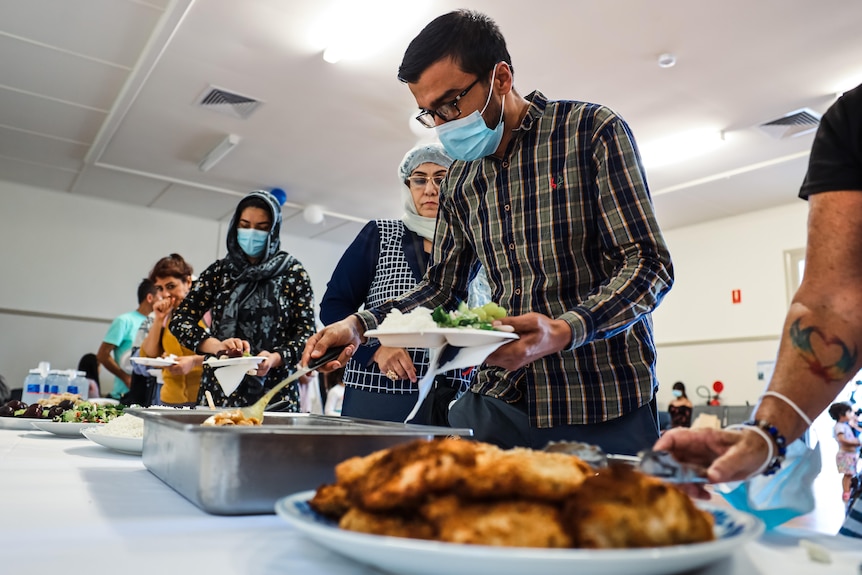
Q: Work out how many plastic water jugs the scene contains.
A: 4